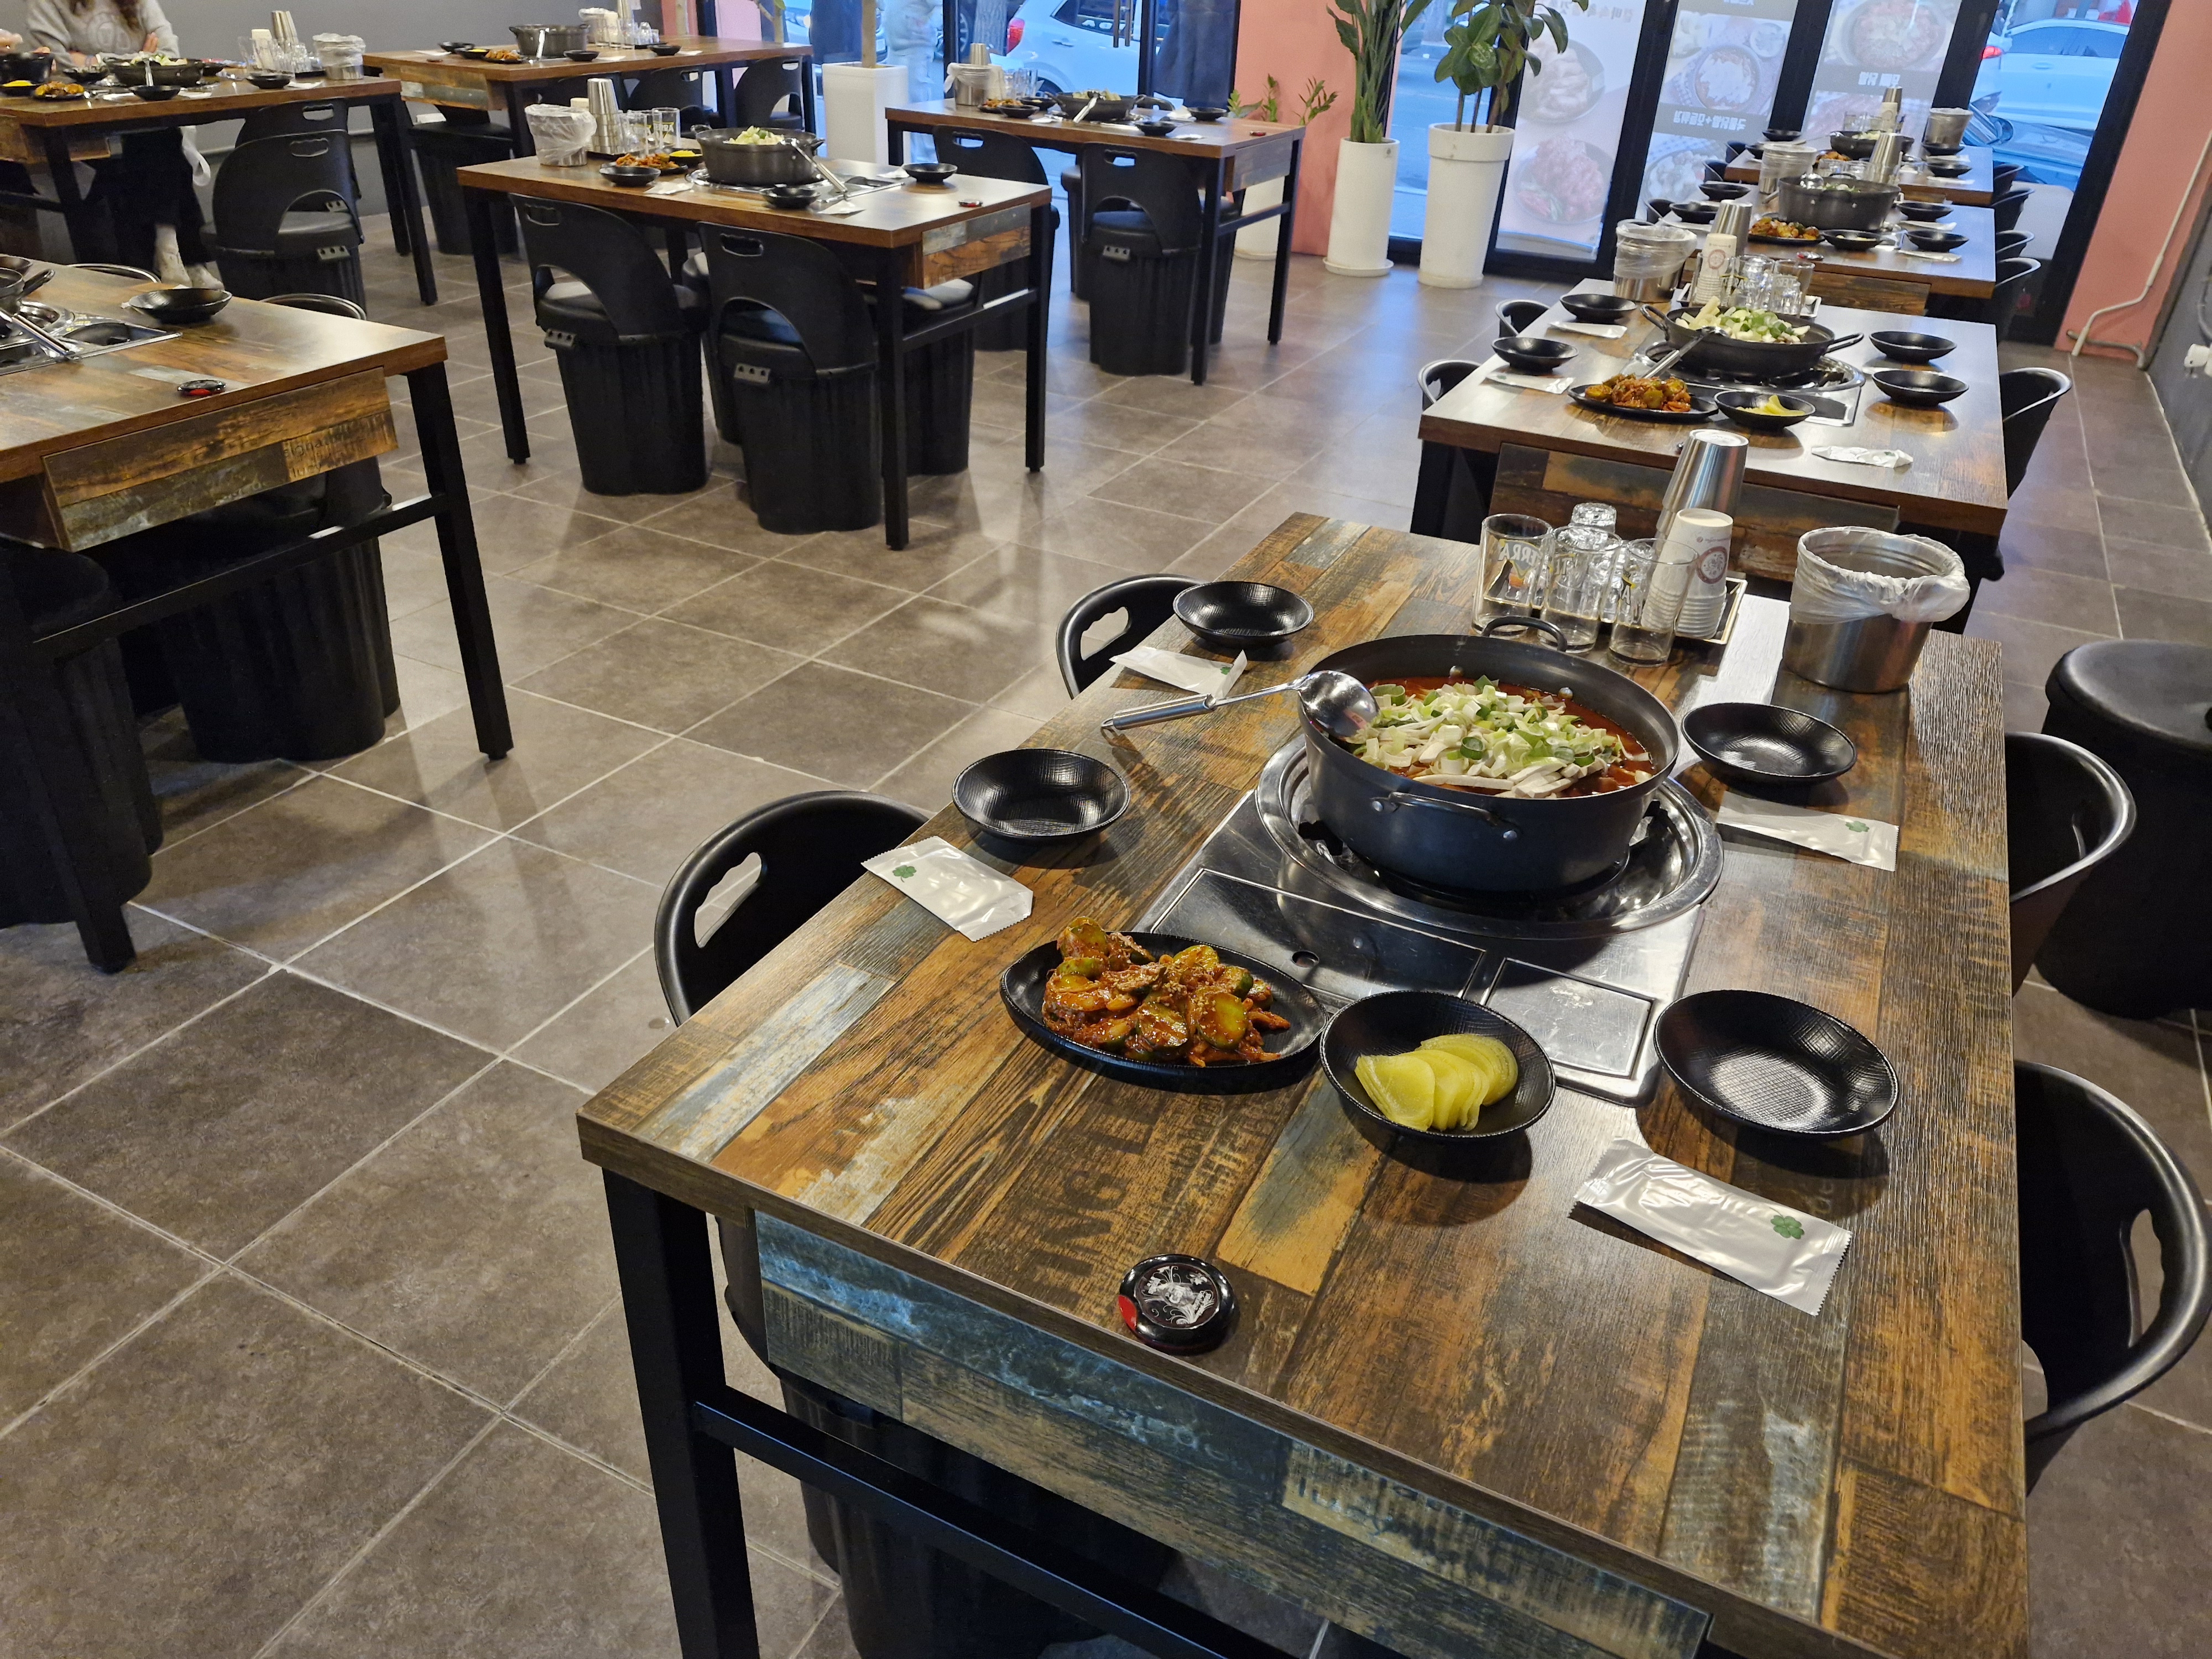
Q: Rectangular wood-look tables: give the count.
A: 9